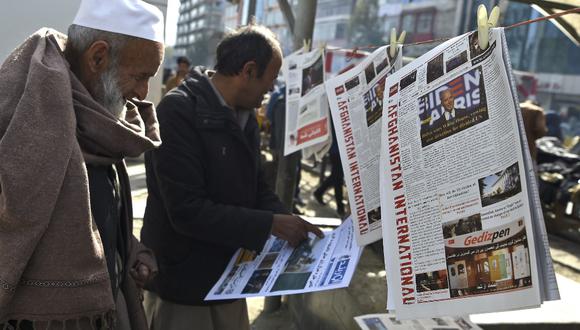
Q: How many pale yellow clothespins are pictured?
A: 4